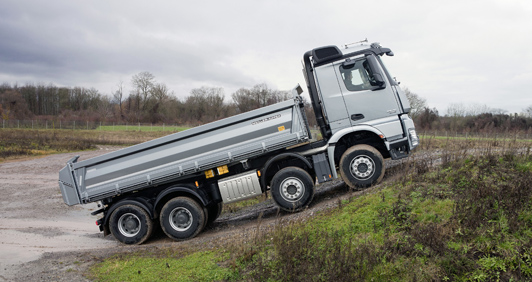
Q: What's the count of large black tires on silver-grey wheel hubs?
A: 4